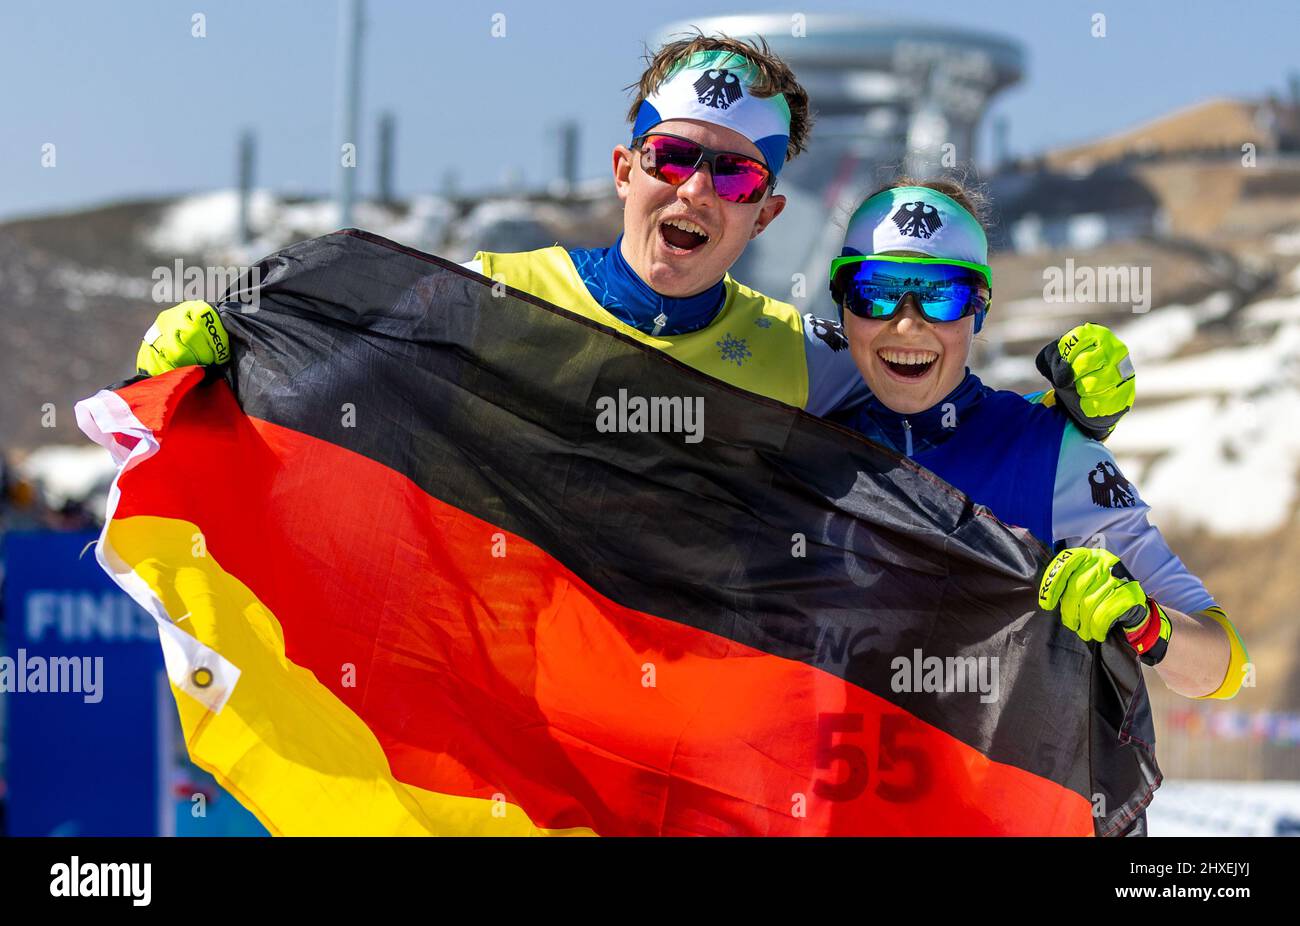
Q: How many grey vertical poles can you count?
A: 4